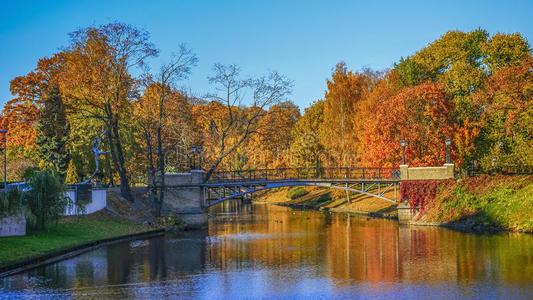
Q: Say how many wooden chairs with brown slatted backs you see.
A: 0